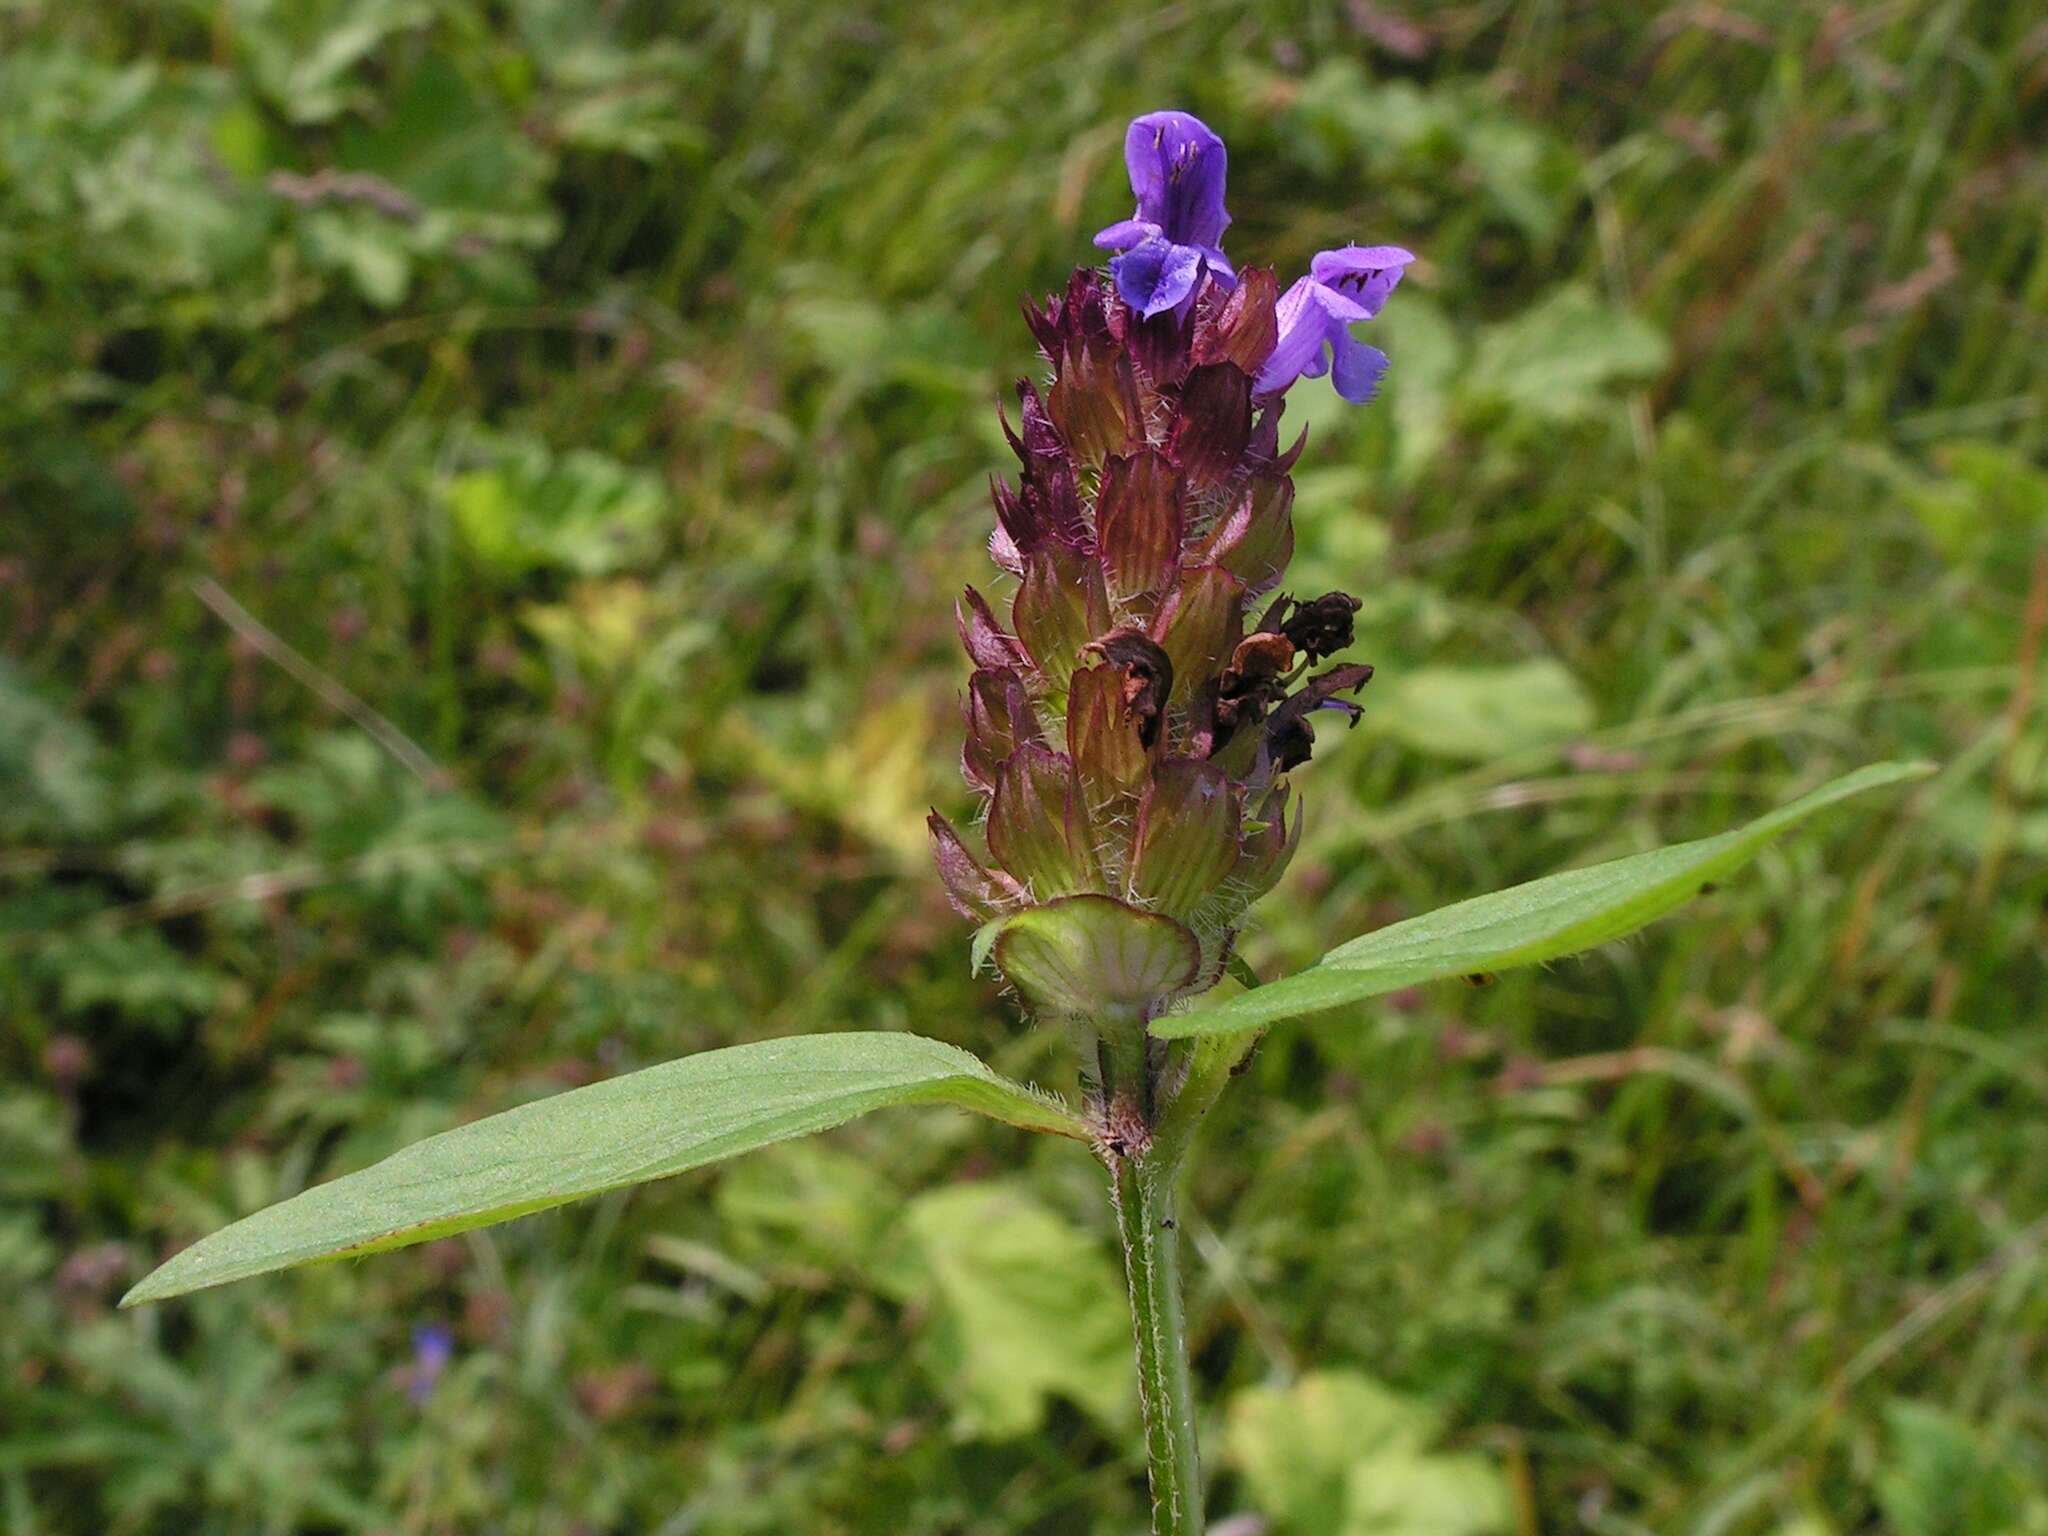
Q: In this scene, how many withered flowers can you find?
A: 4